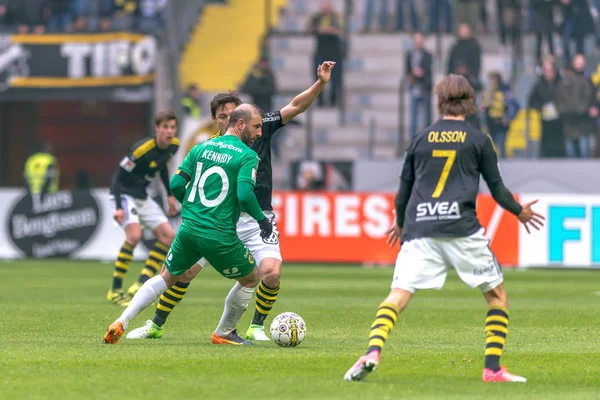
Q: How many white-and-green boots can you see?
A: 2